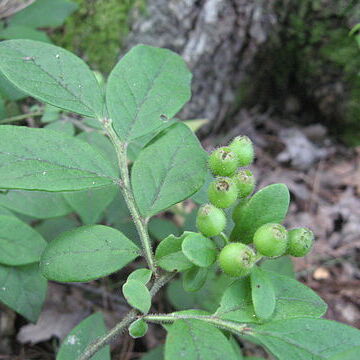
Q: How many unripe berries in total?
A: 8